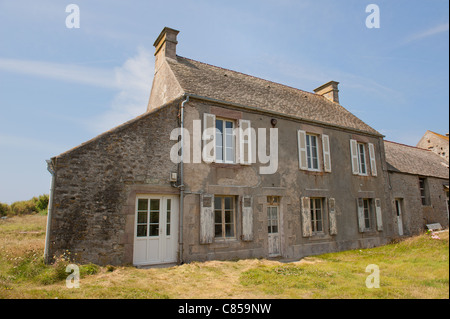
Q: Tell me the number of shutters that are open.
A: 12